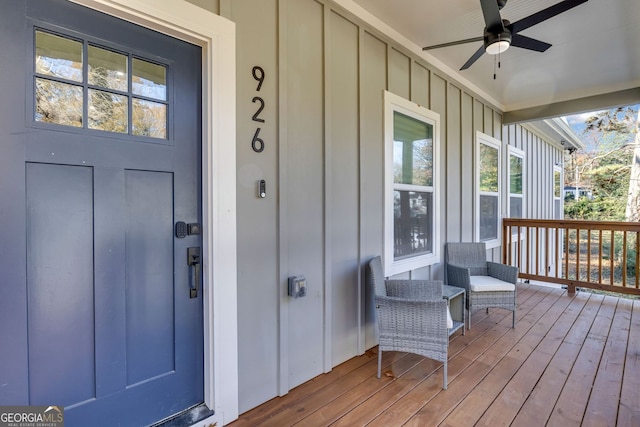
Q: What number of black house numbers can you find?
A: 3